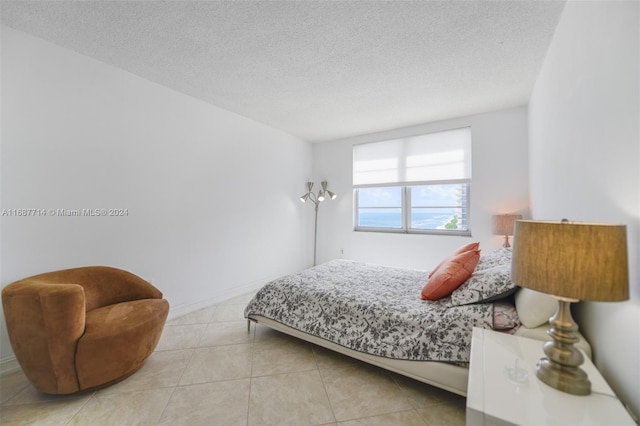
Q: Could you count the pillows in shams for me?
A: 2